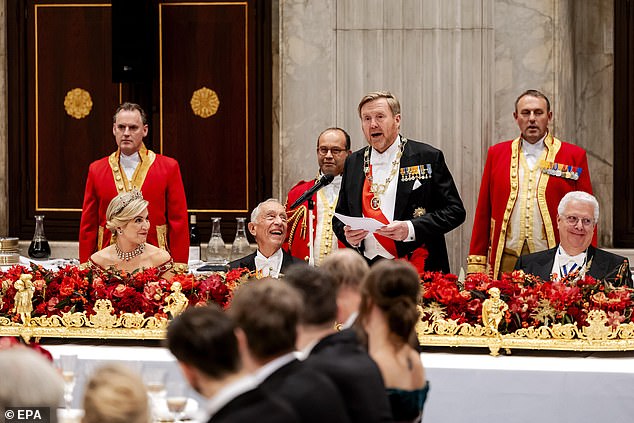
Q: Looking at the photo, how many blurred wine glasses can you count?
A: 3